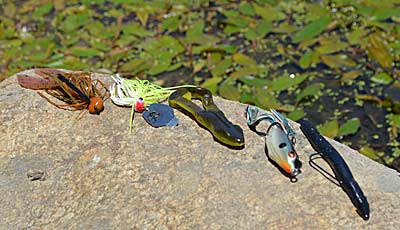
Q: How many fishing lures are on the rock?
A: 5